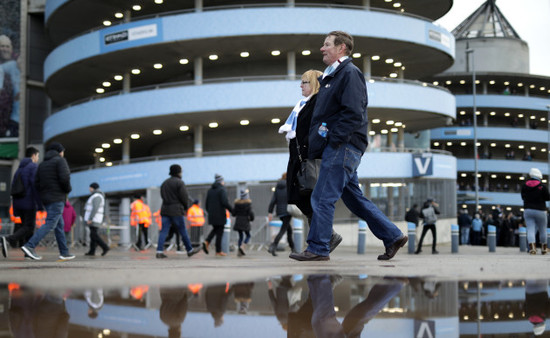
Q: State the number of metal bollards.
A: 8